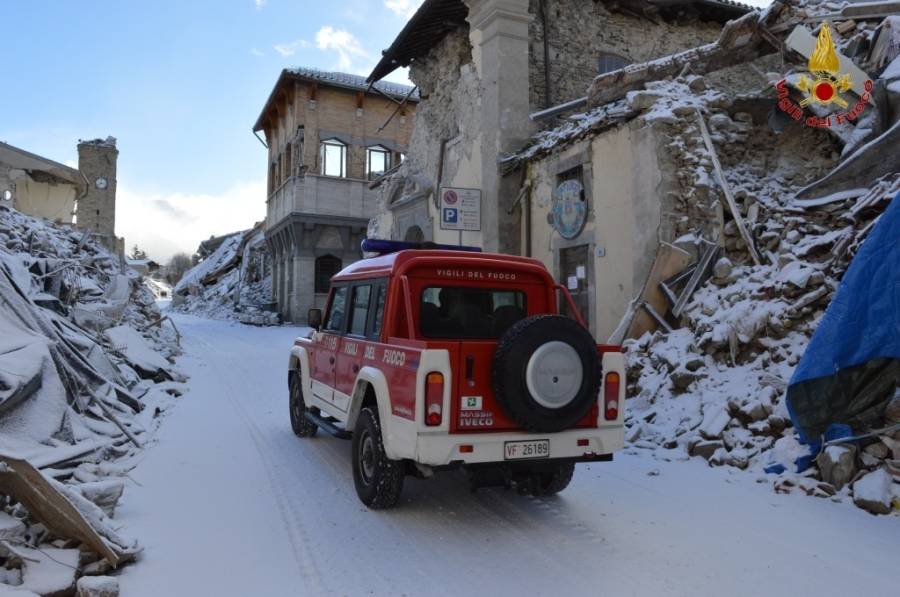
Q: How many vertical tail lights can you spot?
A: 2